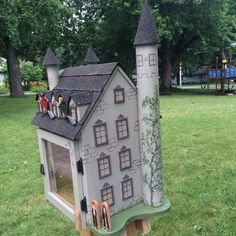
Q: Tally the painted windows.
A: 9